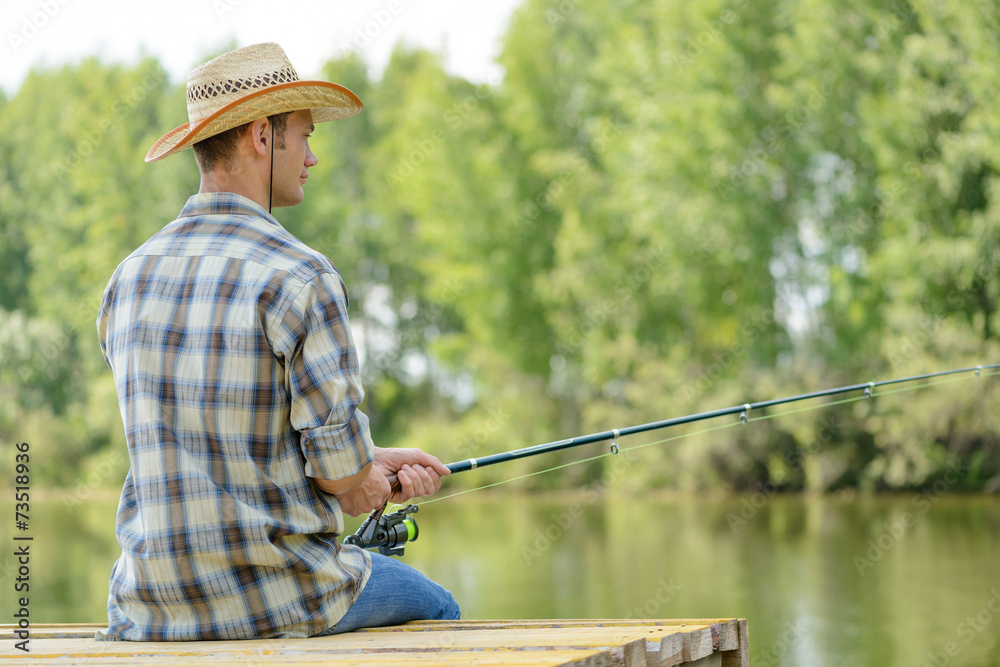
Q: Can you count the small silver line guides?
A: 4